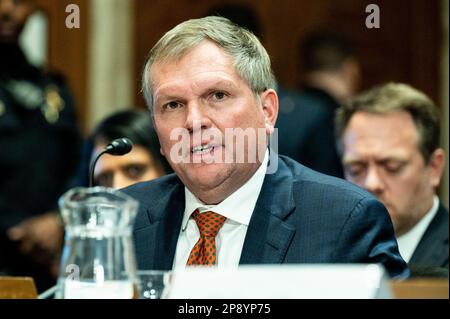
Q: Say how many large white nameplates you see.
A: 1